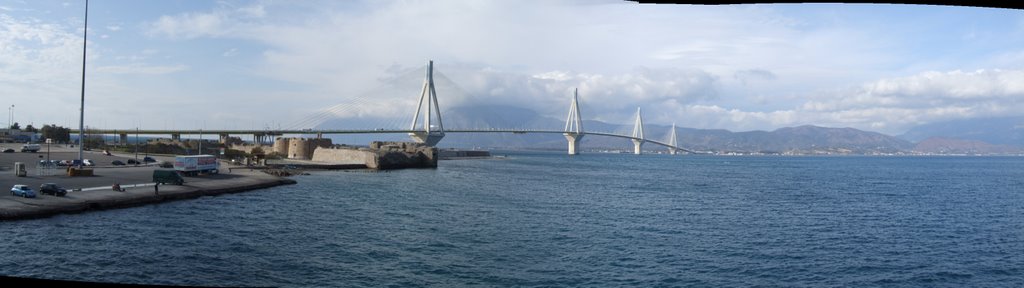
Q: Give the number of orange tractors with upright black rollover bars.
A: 0